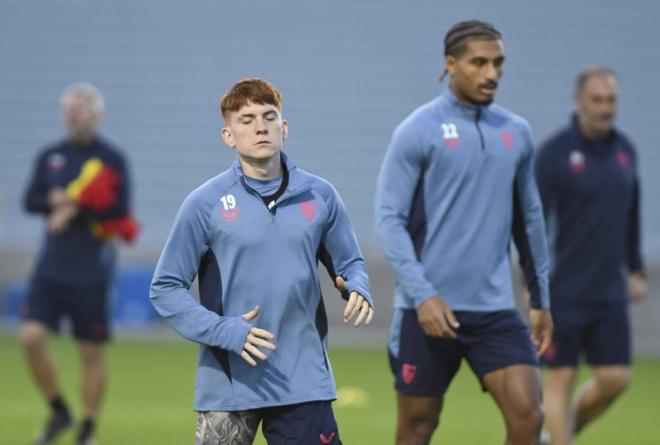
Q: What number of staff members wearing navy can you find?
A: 2